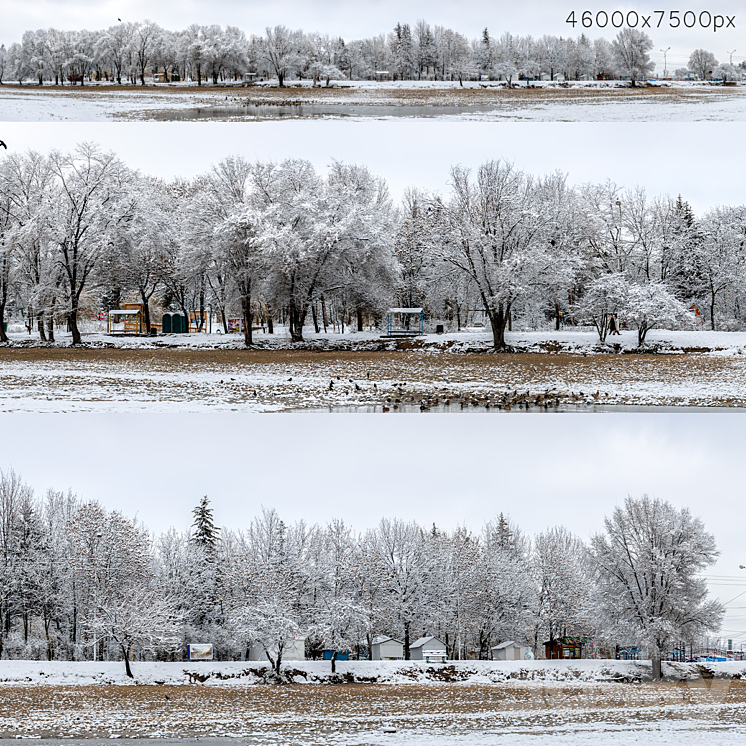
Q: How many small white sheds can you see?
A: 3